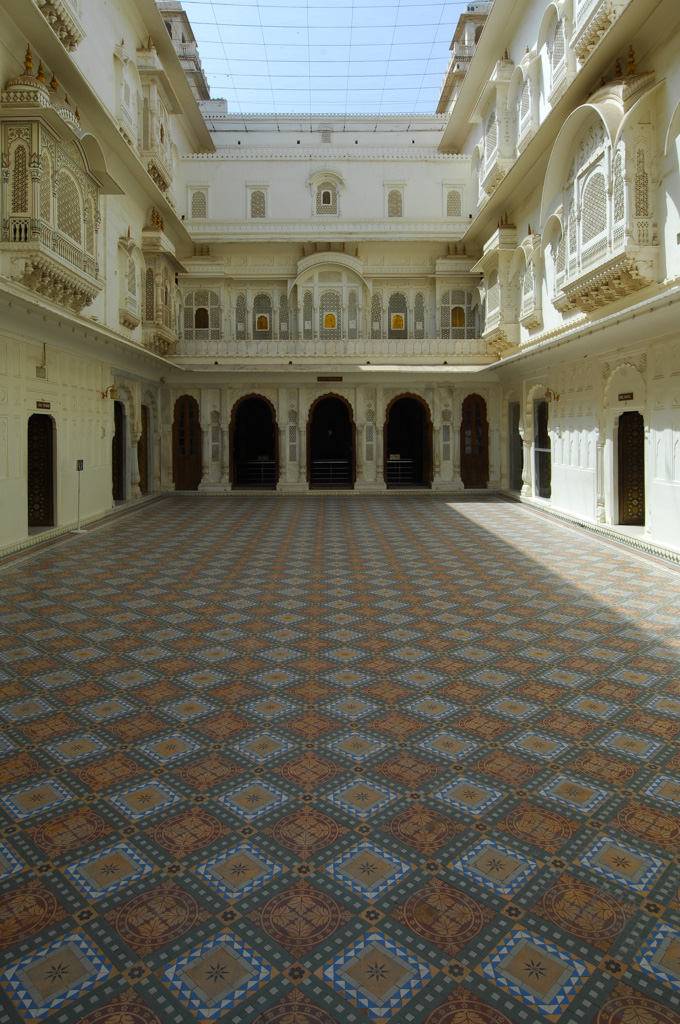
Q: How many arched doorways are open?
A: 3